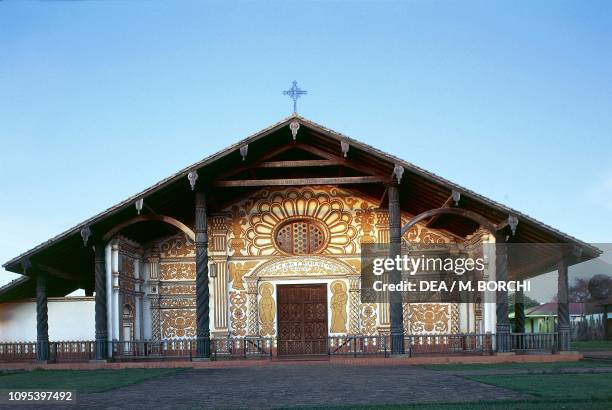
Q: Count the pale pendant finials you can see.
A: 11